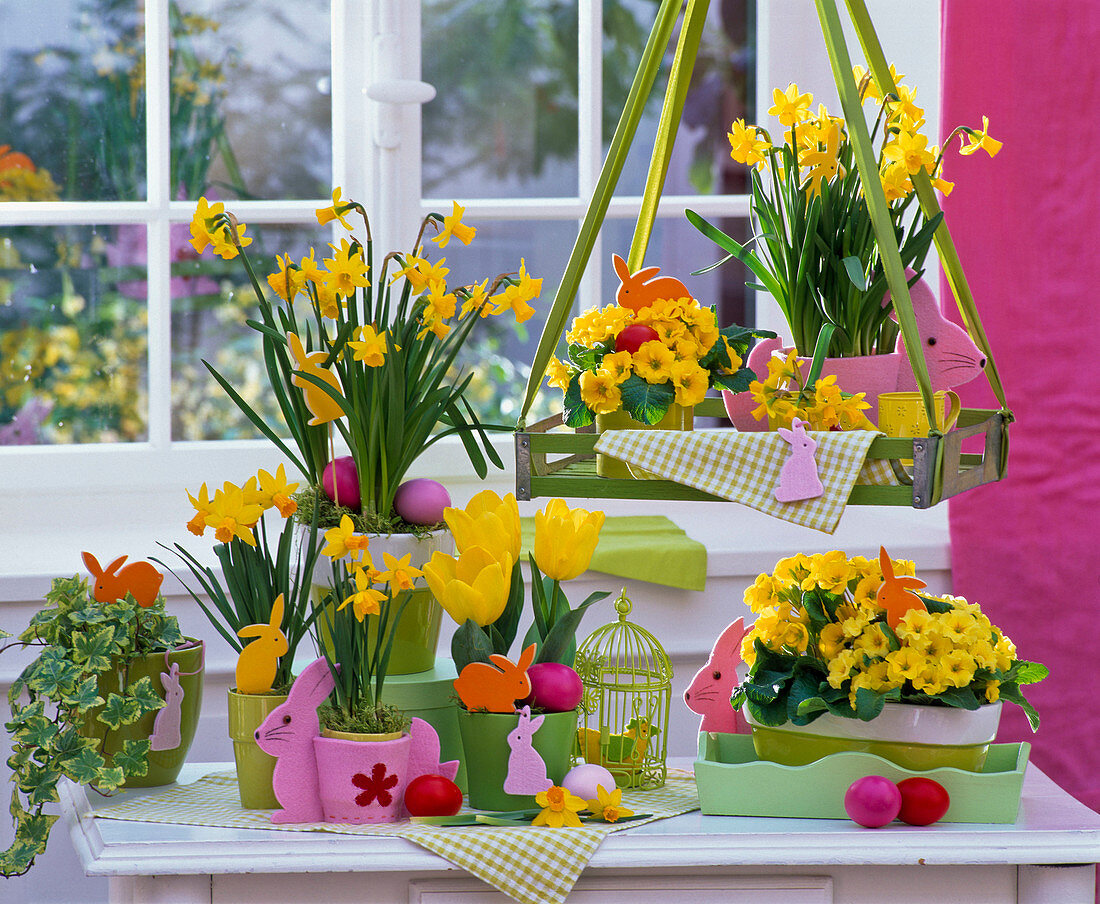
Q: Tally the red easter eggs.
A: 3